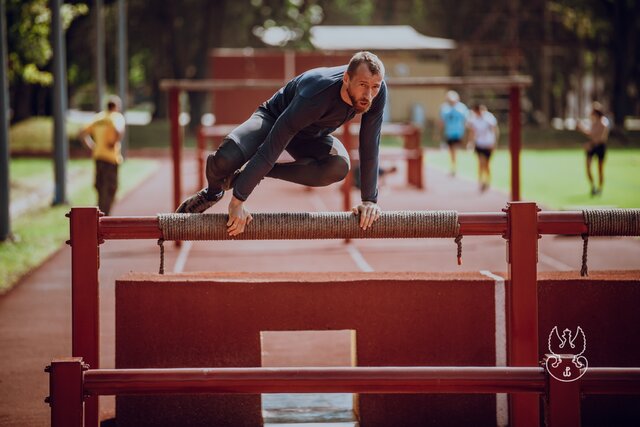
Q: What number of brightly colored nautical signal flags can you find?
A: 0